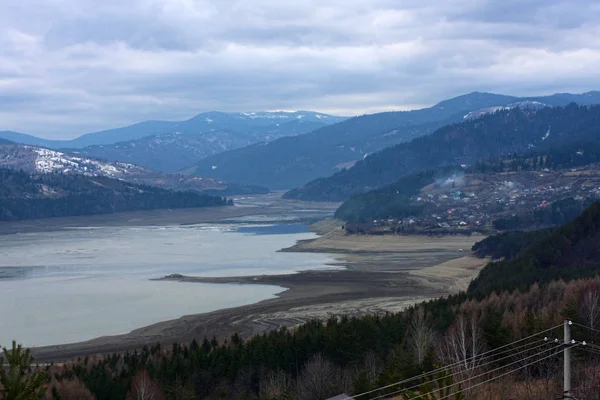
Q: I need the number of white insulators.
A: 5